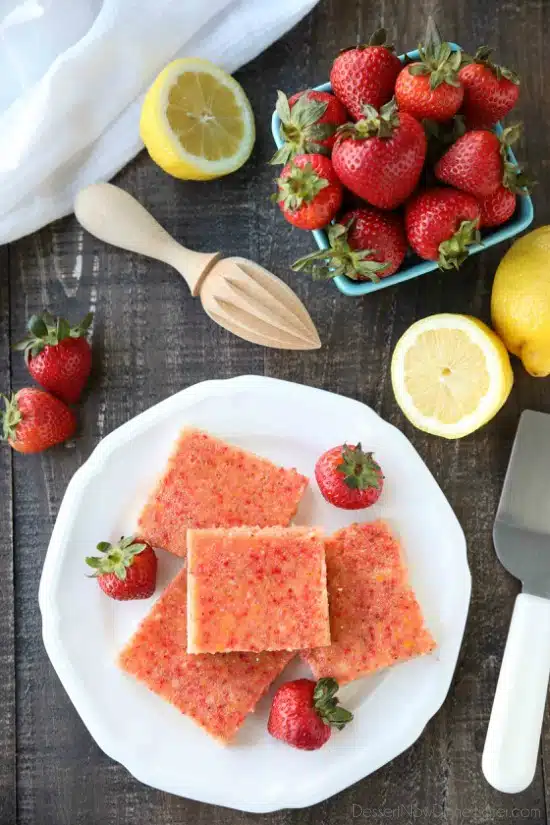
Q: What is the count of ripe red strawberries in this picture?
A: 15